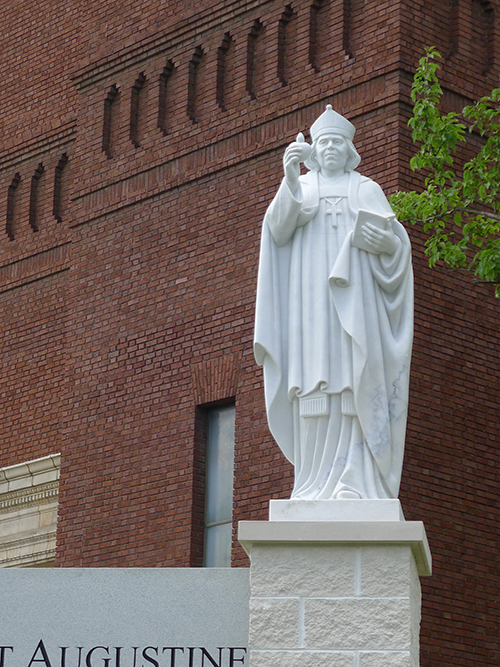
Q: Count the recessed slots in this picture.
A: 14